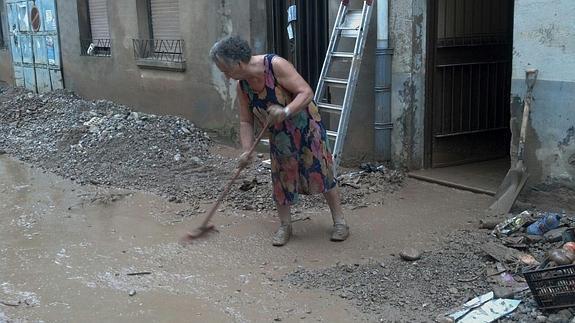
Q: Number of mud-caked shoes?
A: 2